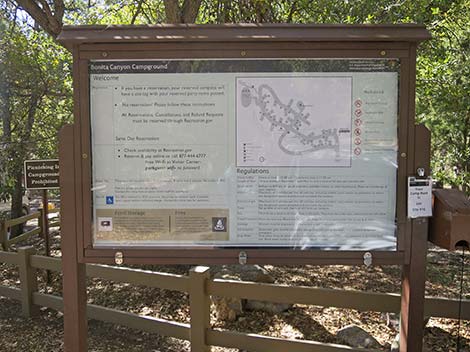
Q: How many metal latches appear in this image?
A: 3